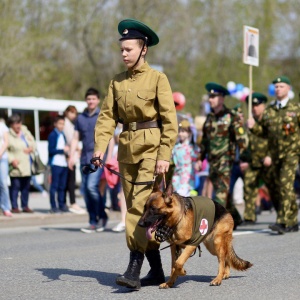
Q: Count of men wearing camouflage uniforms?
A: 3